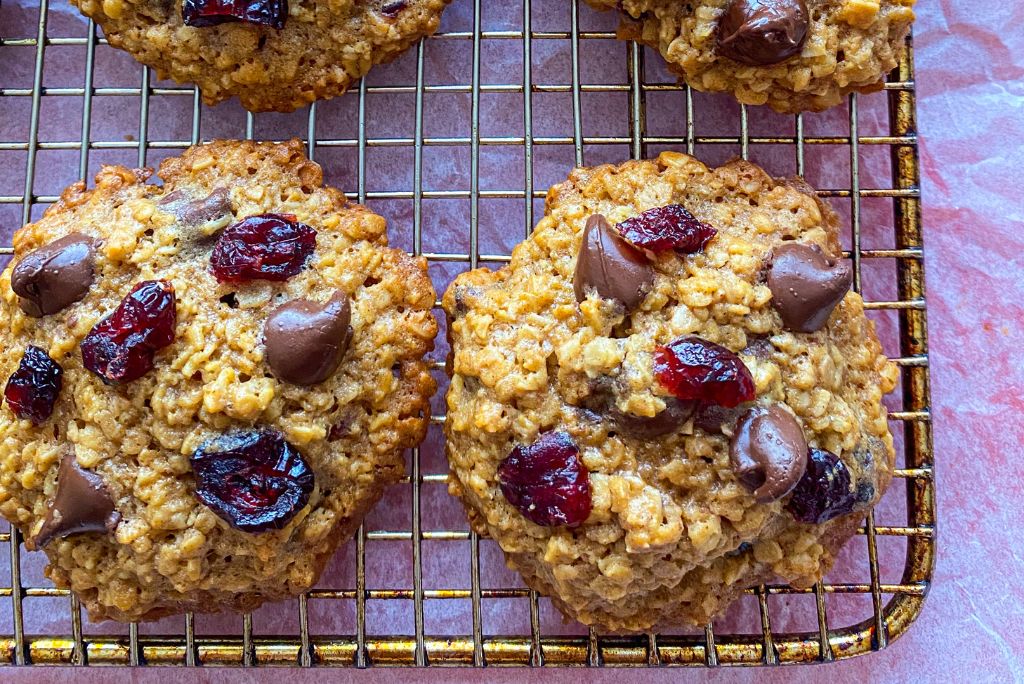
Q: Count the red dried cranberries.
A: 9